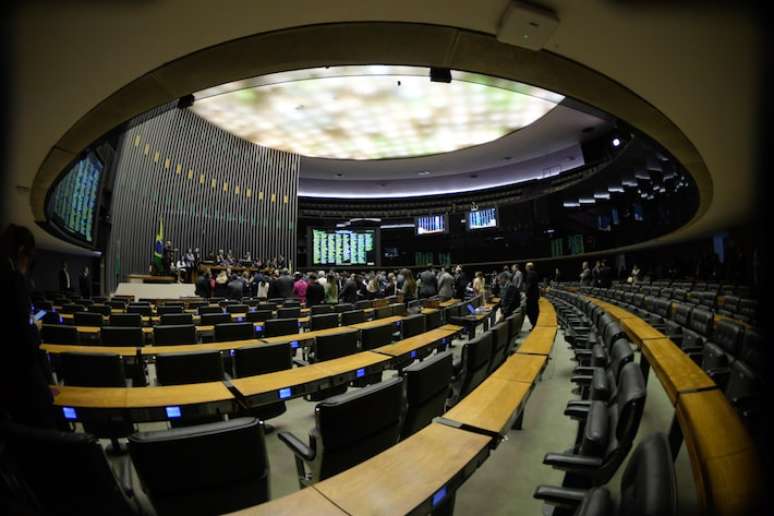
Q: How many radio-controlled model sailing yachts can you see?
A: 0